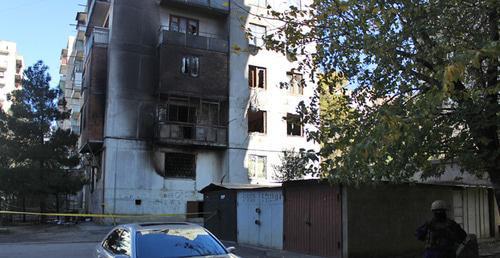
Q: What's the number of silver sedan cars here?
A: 1